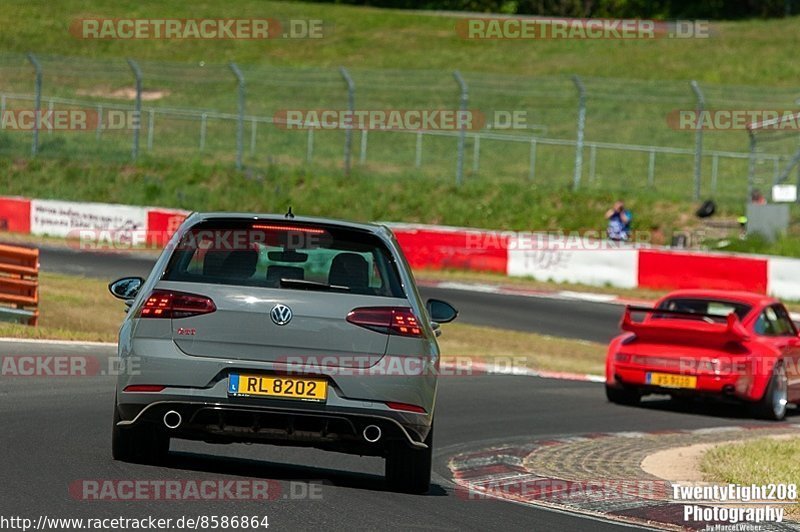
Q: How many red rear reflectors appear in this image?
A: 2